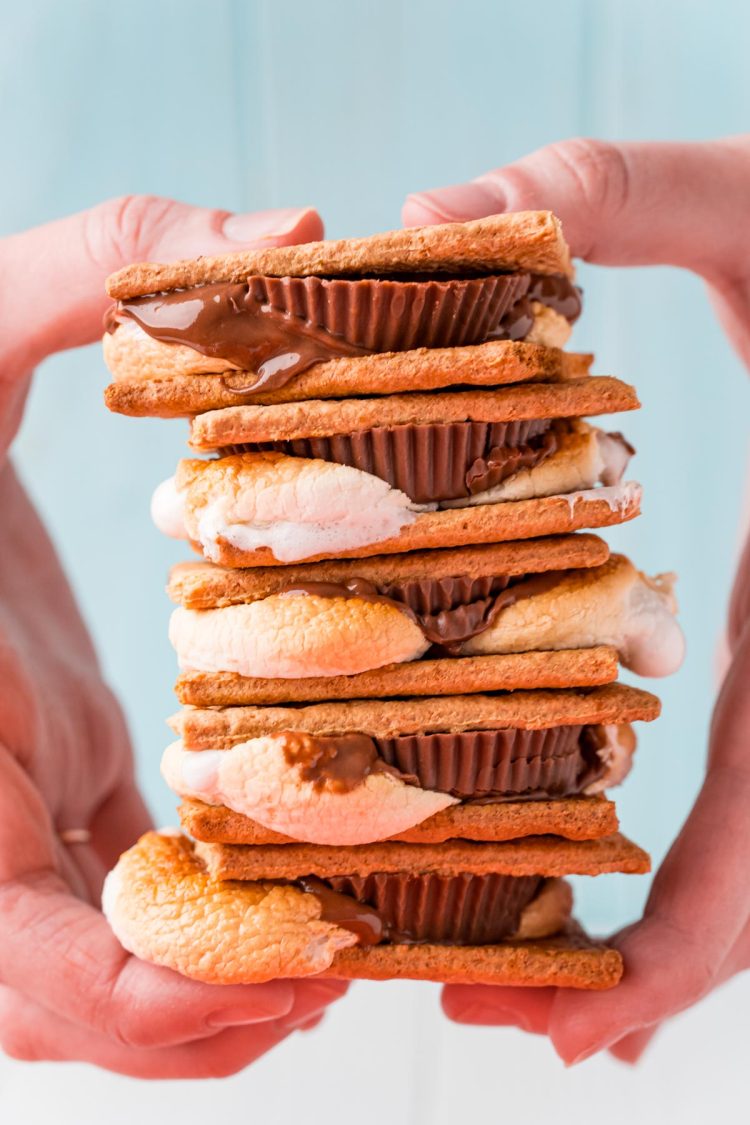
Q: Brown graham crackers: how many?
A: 10